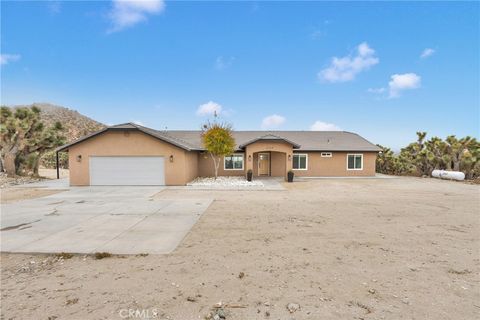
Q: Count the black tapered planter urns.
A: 2